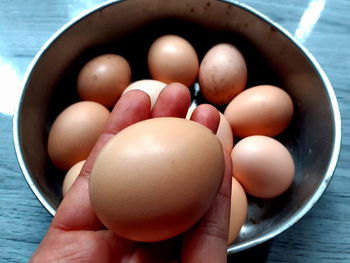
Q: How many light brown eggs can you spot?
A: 11